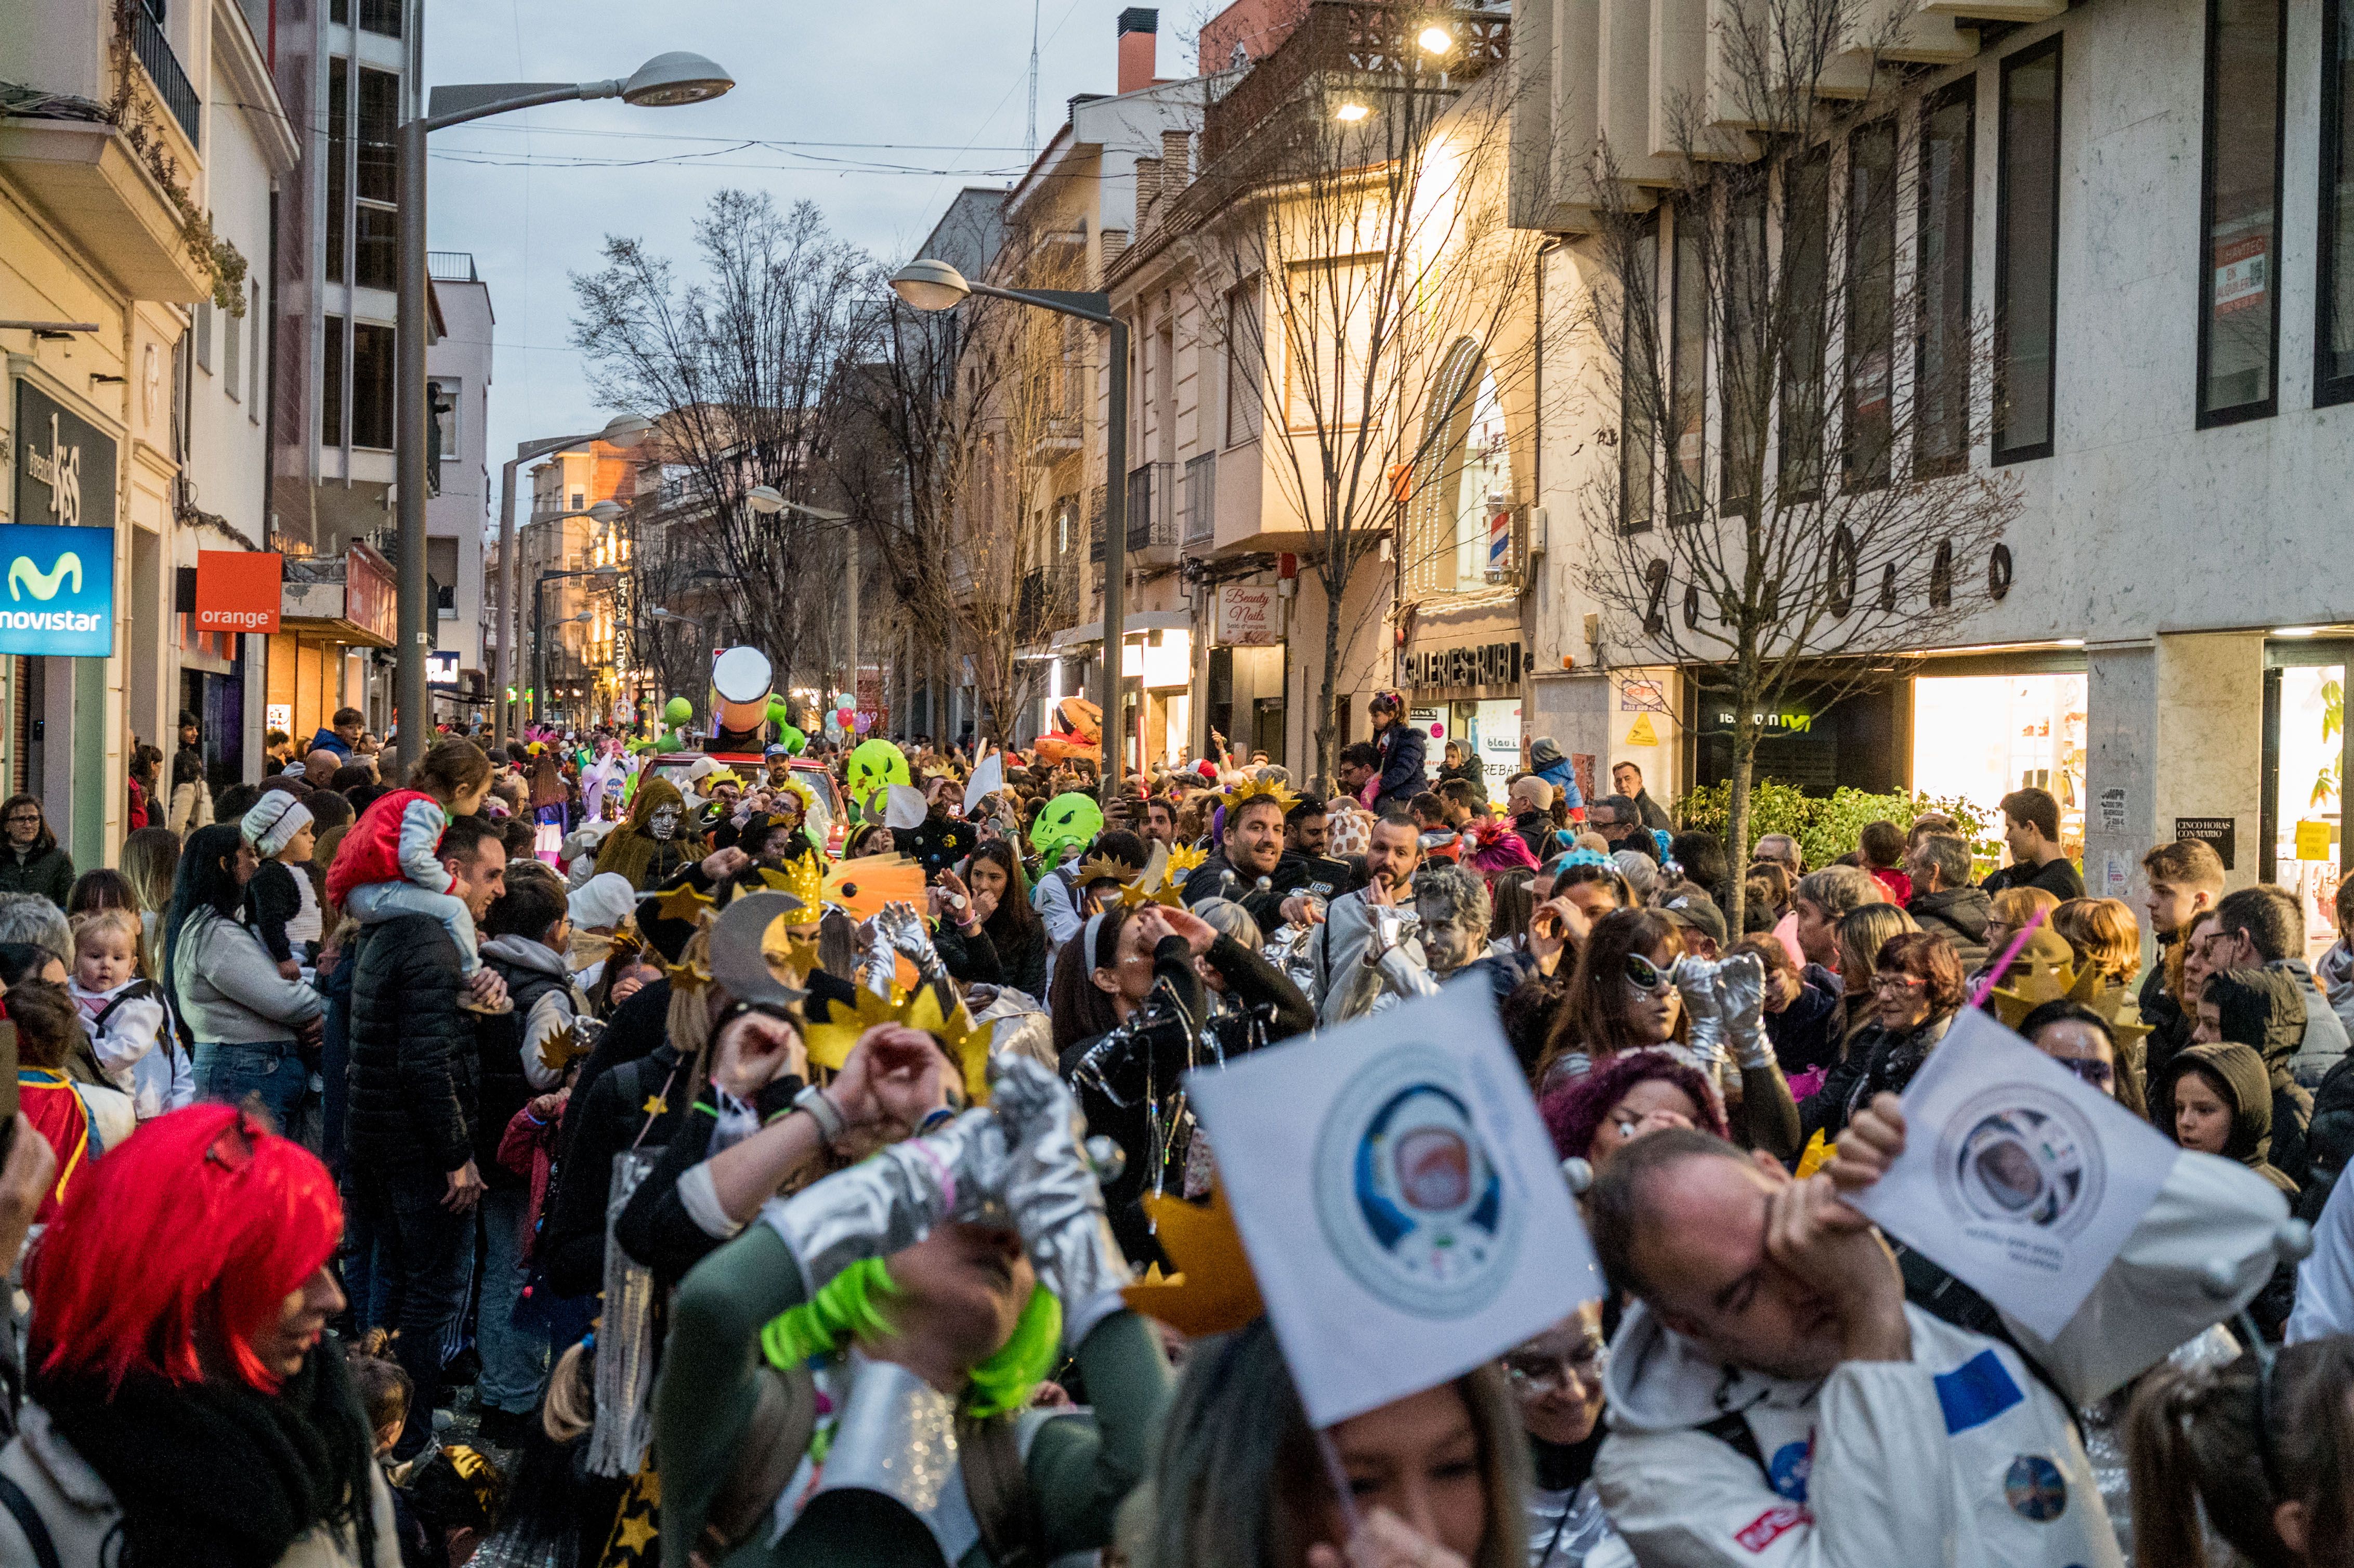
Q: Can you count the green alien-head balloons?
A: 2